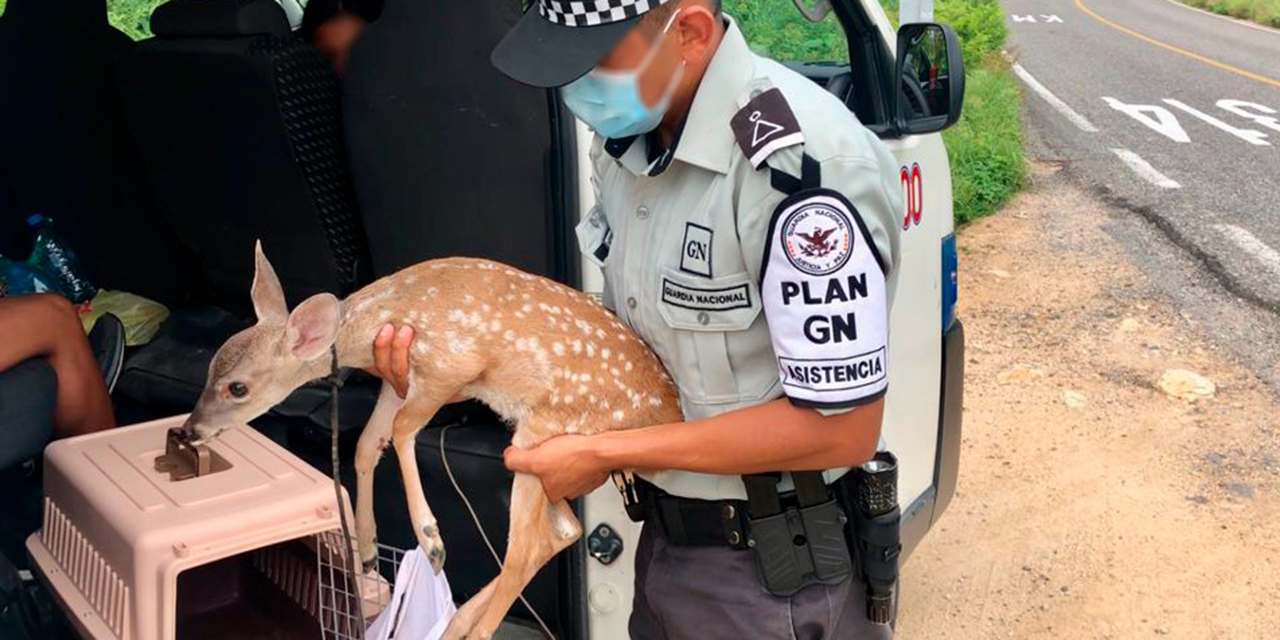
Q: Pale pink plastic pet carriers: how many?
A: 1